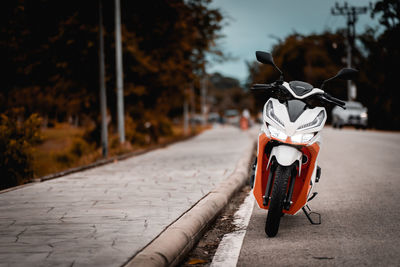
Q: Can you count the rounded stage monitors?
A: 0